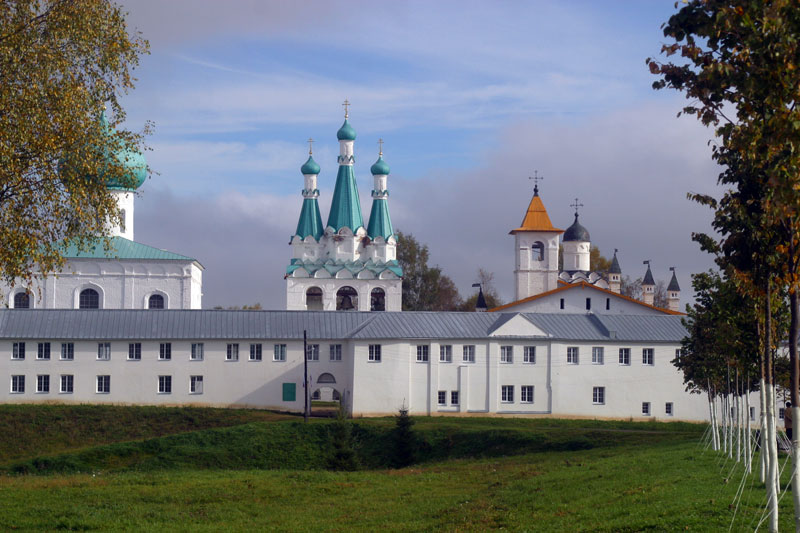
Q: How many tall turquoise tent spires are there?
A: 3